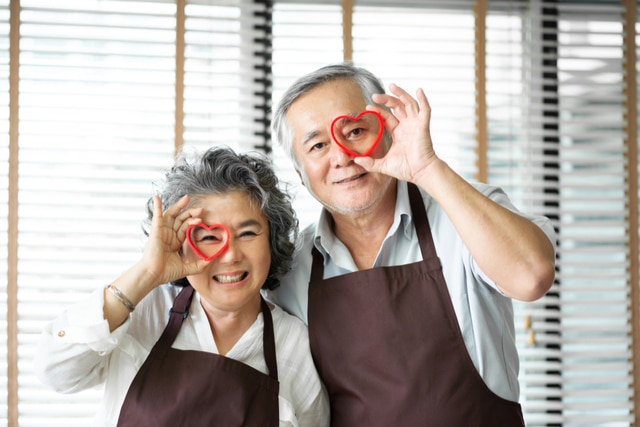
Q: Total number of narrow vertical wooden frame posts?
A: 5